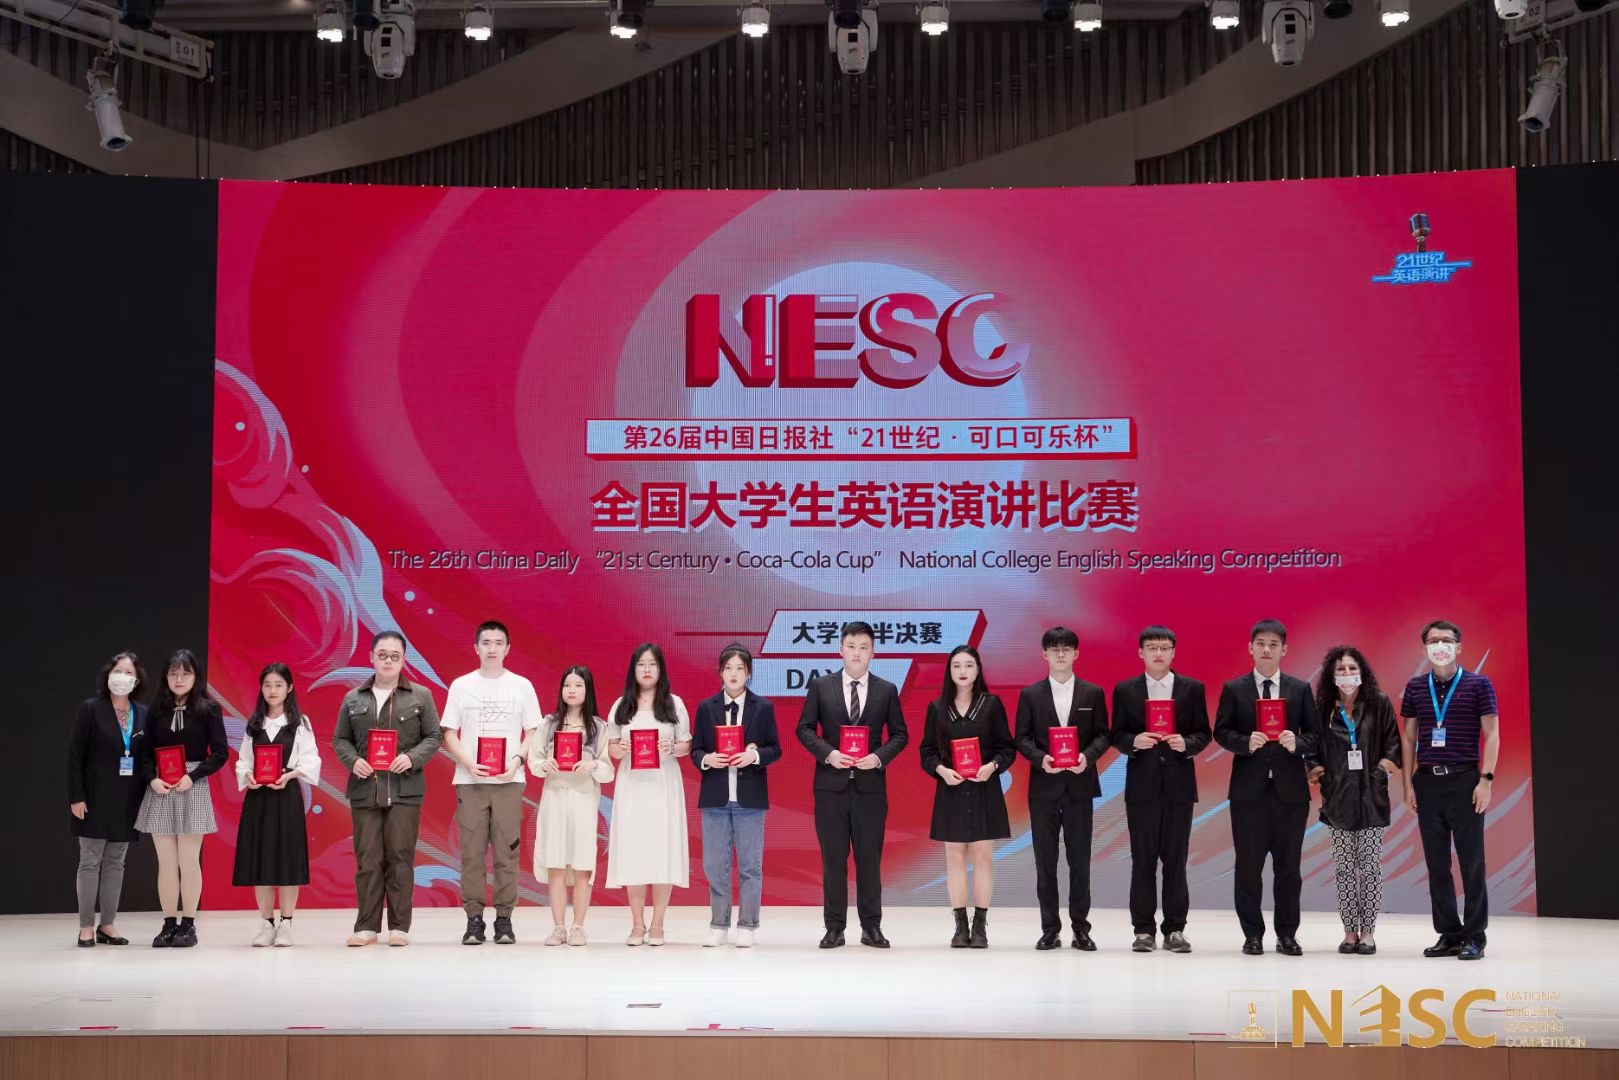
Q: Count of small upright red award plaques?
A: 12